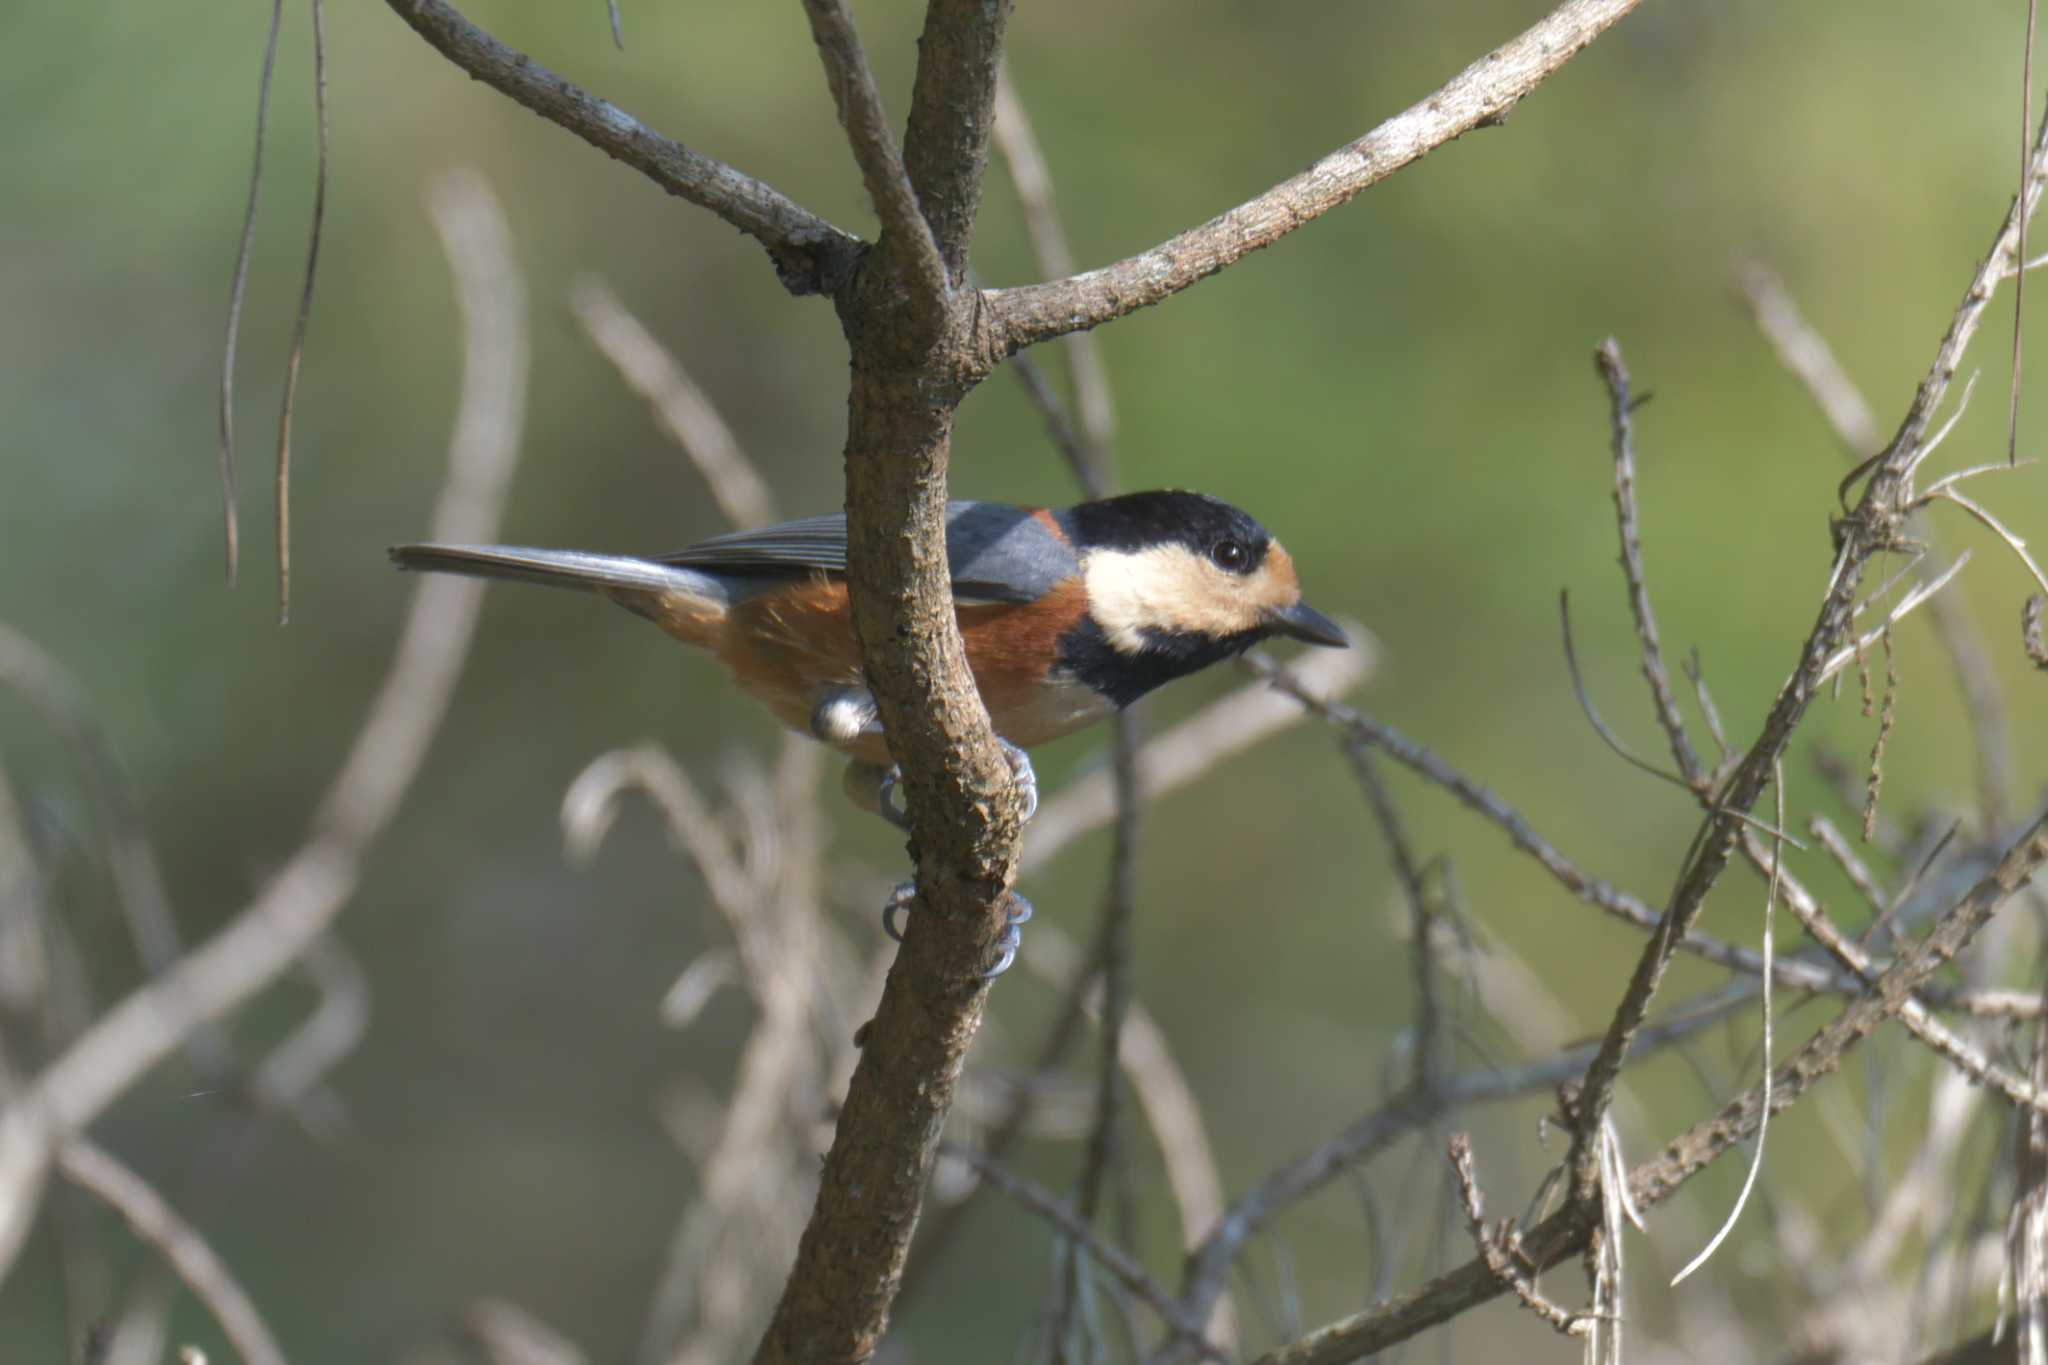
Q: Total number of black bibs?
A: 1